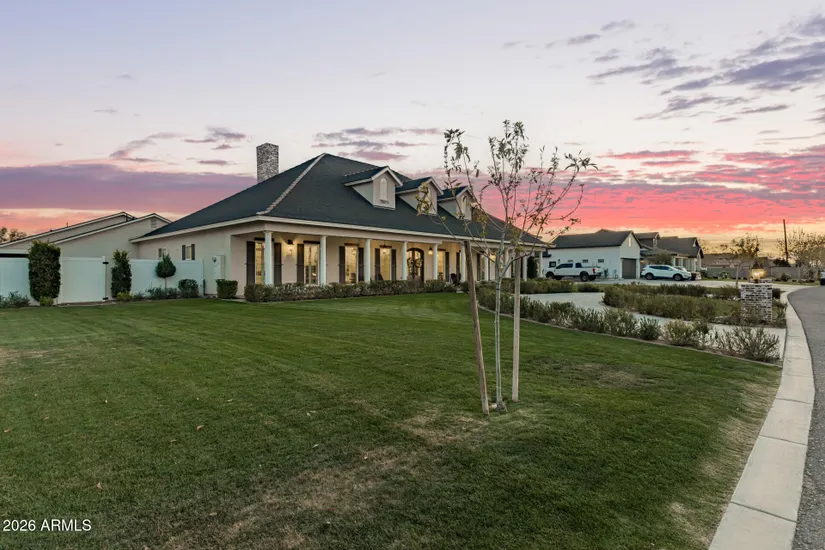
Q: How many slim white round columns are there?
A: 10